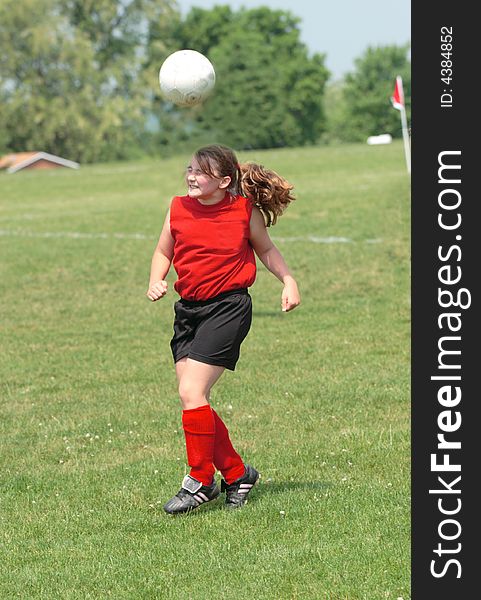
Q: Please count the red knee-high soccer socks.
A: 2